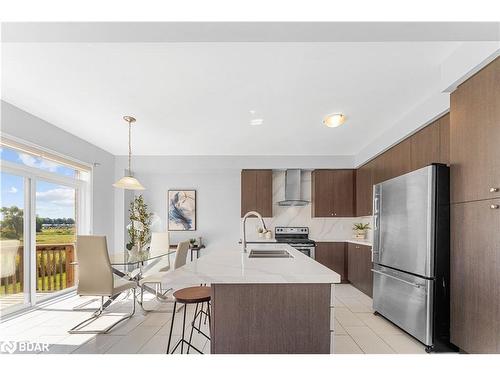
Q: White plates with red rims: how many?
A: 0